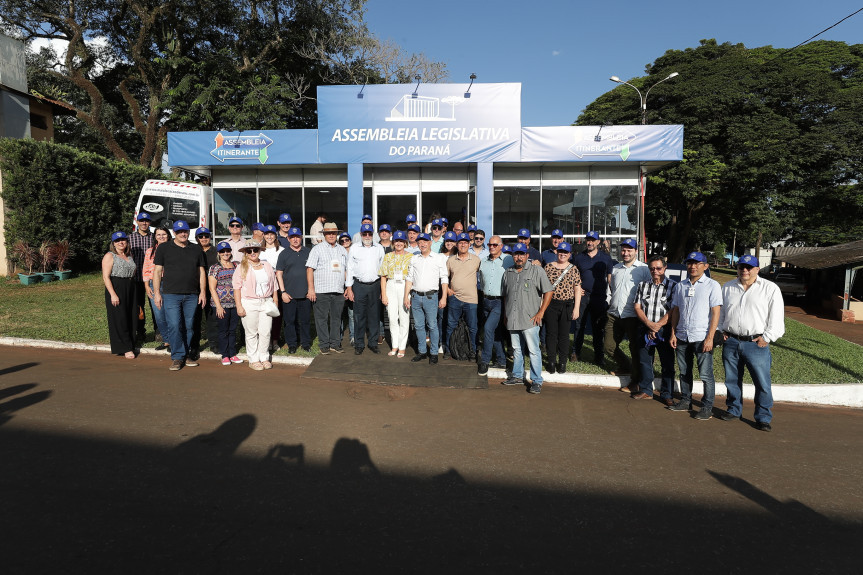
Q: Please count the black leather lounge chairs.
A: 0